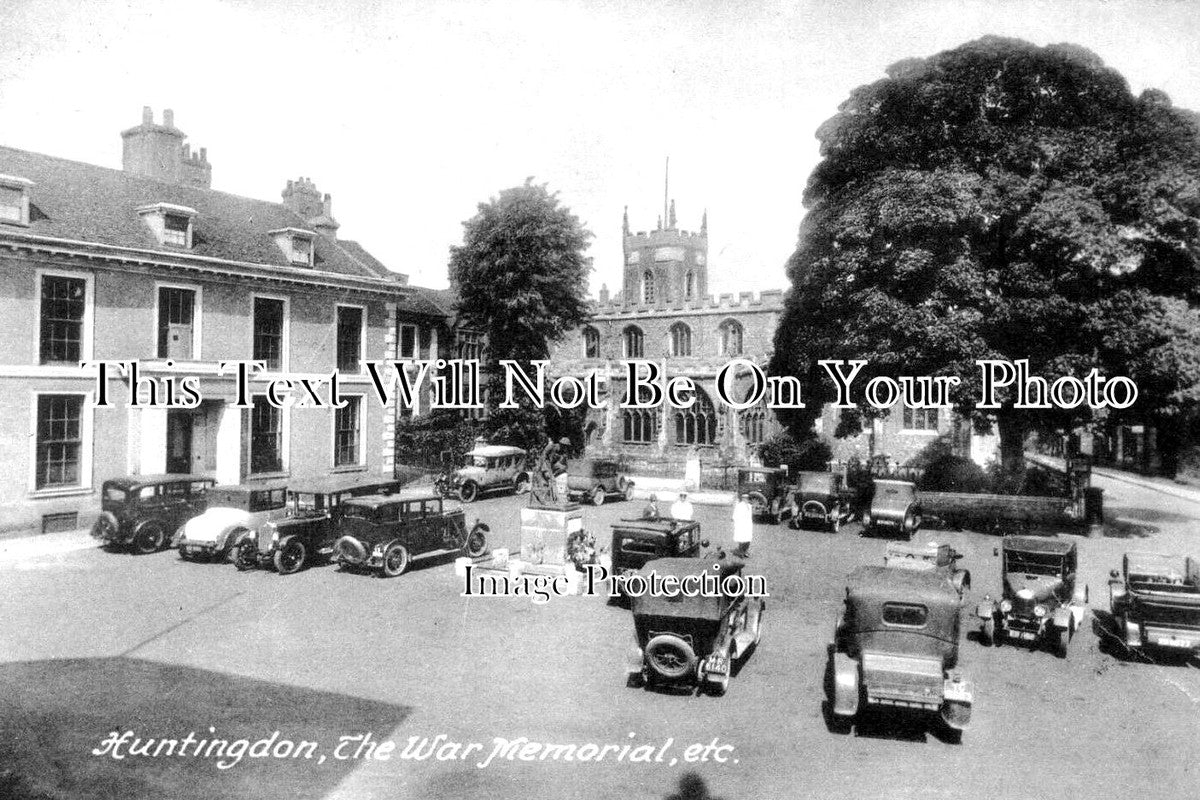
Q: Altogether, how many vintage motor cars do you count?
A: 15